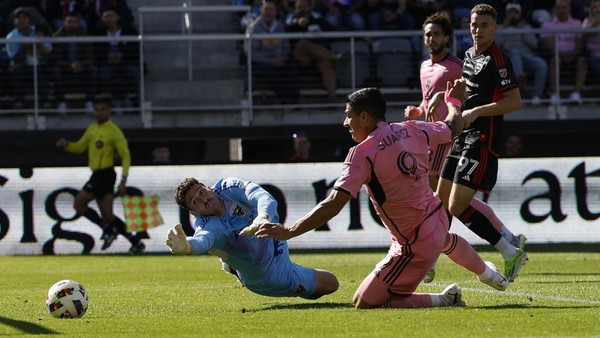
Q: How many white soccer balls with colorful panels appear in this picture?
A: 1